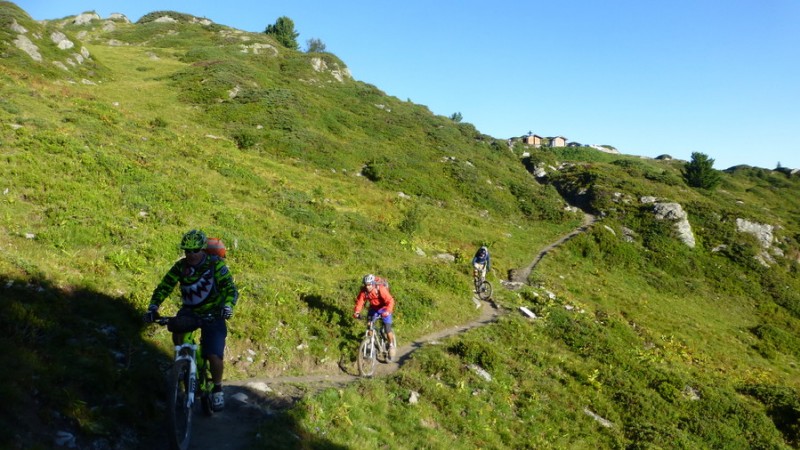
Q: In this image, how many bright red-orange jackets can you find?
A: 1